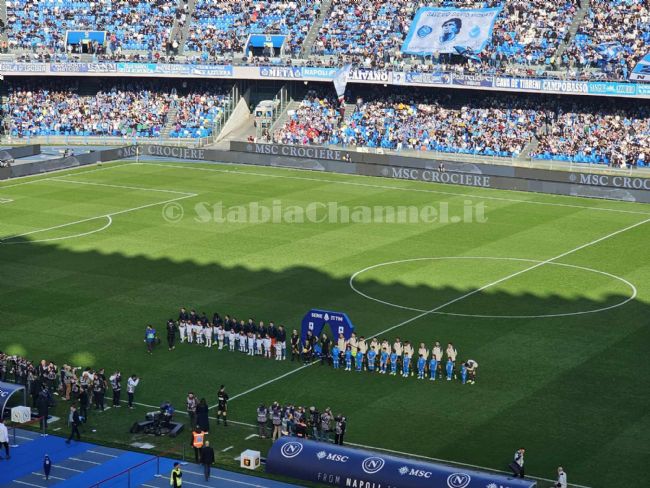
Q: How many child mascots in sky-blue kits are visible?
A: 11